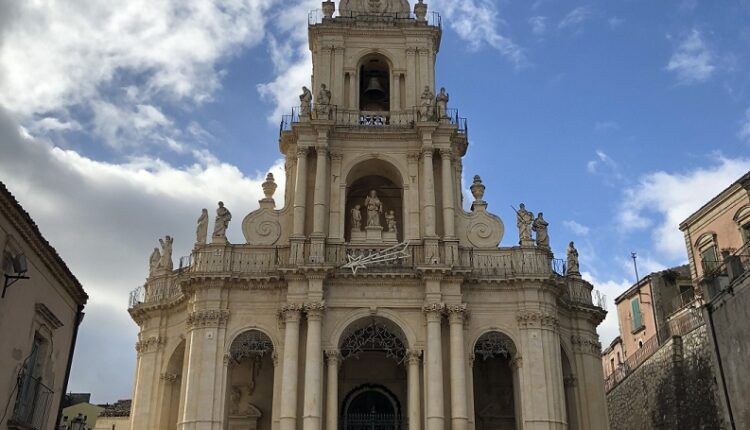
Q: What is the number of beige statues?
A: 14